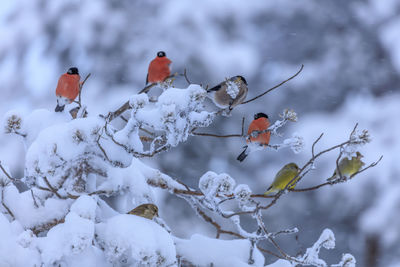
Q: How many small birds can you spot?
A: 7